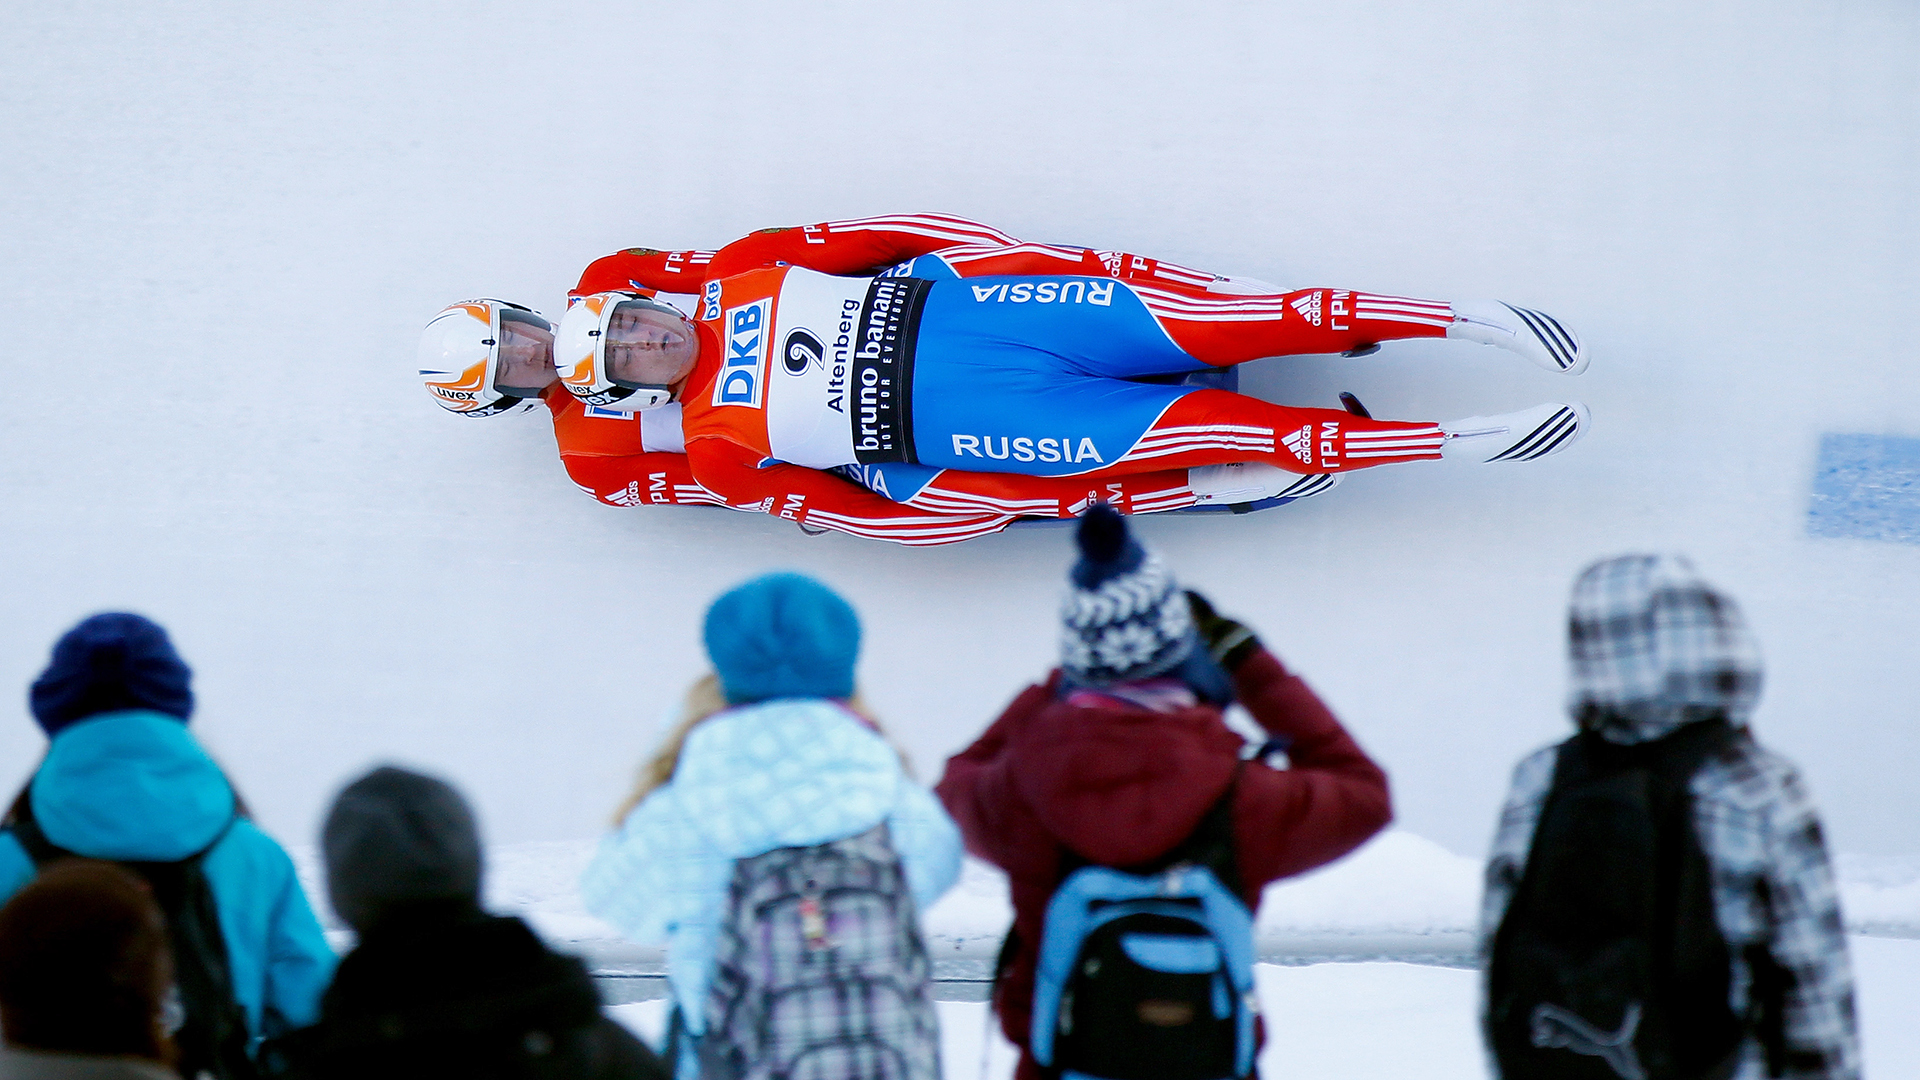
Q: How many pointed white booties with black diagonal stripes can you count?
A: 3